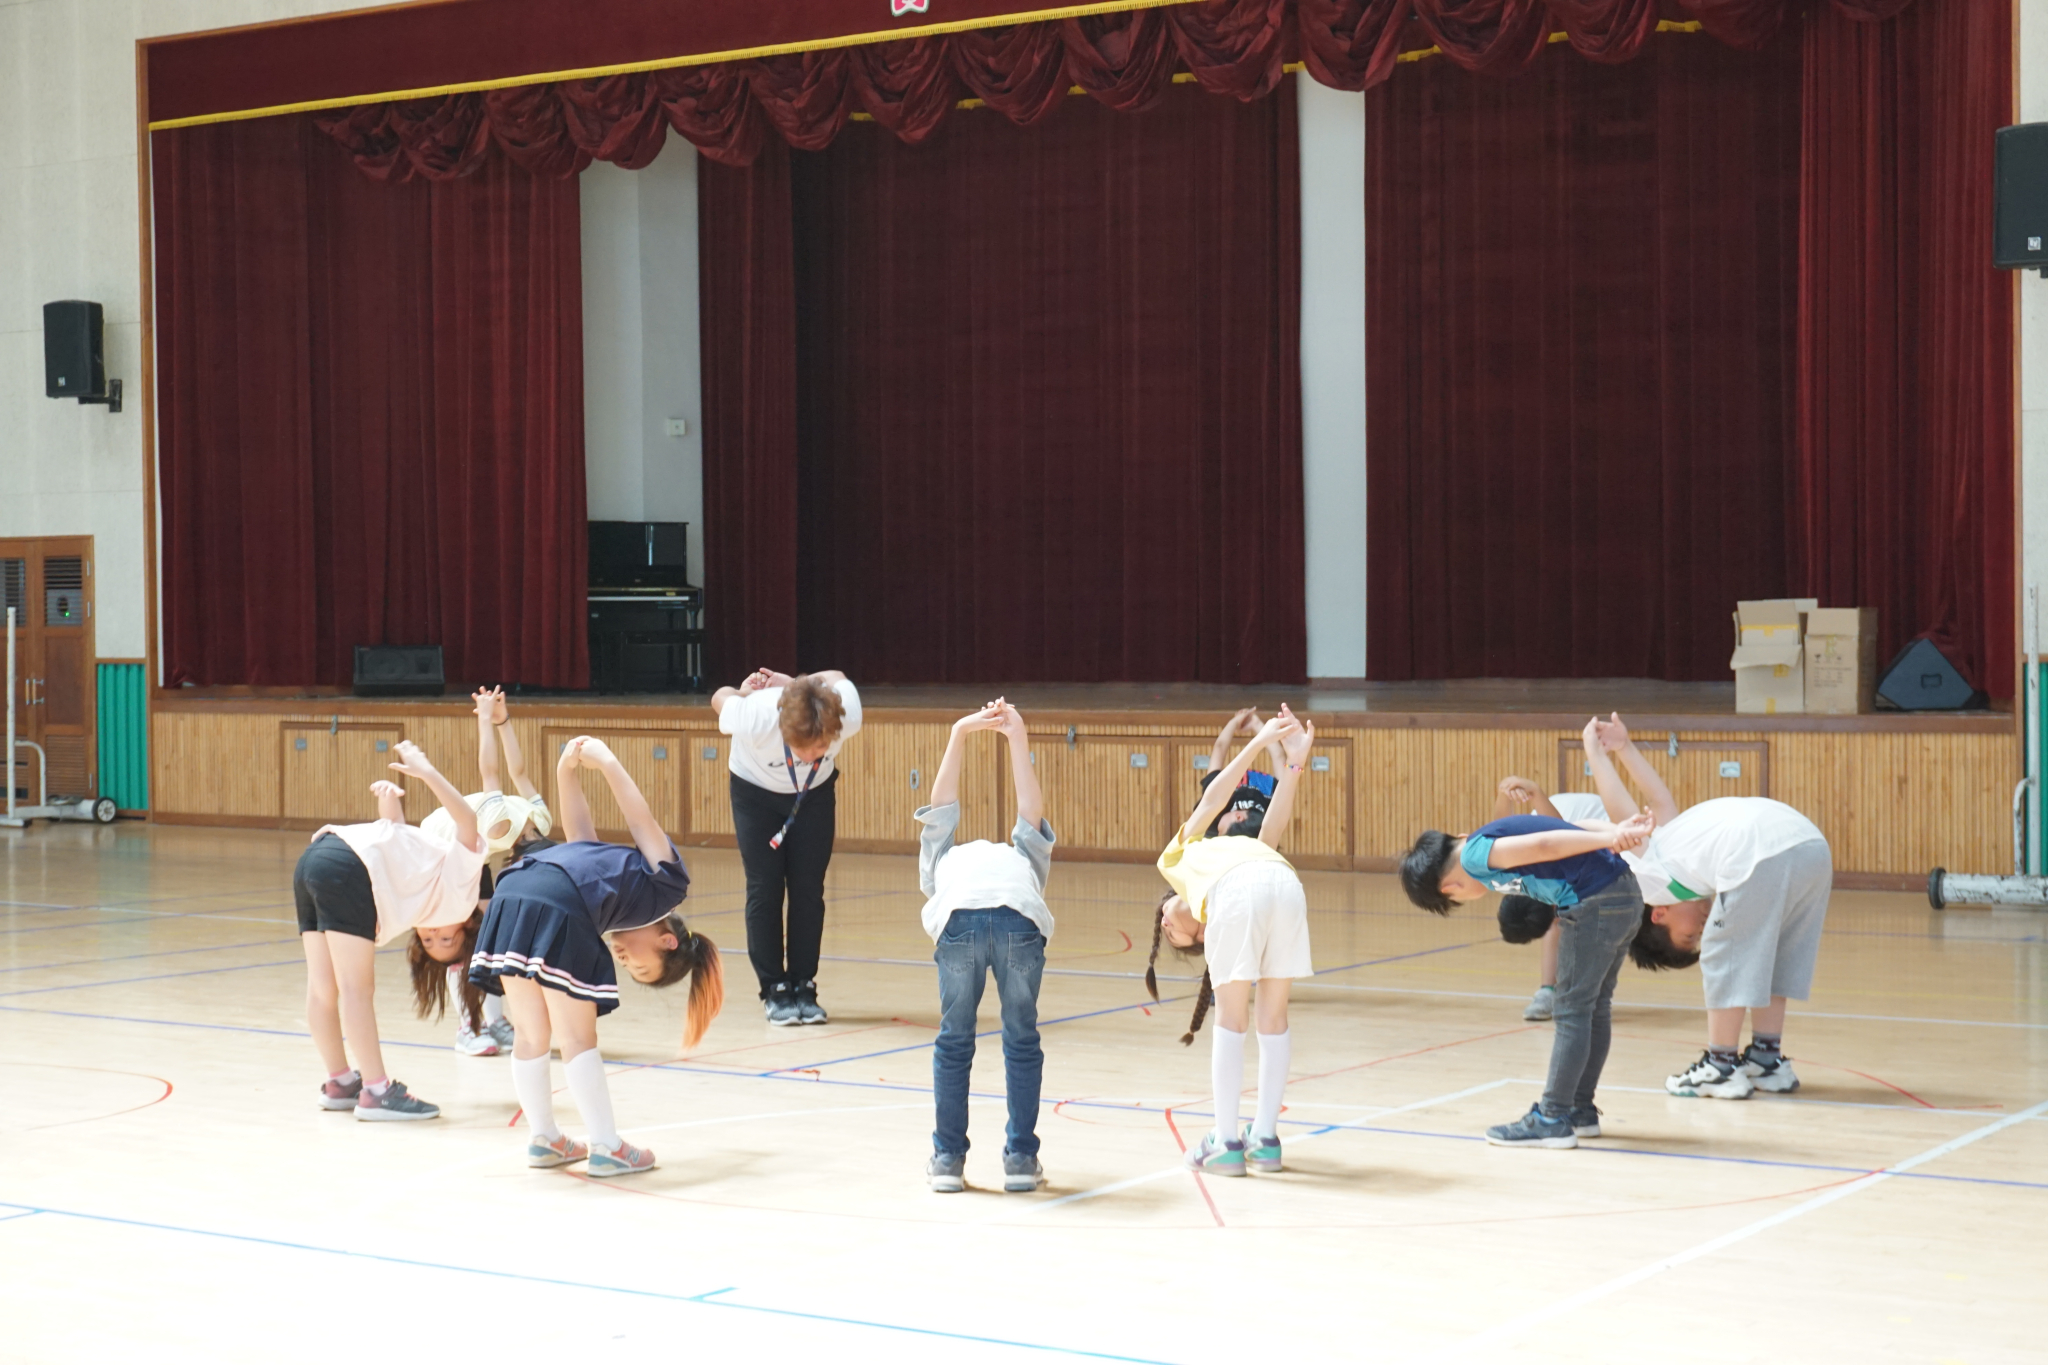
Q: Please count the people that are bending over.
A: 10